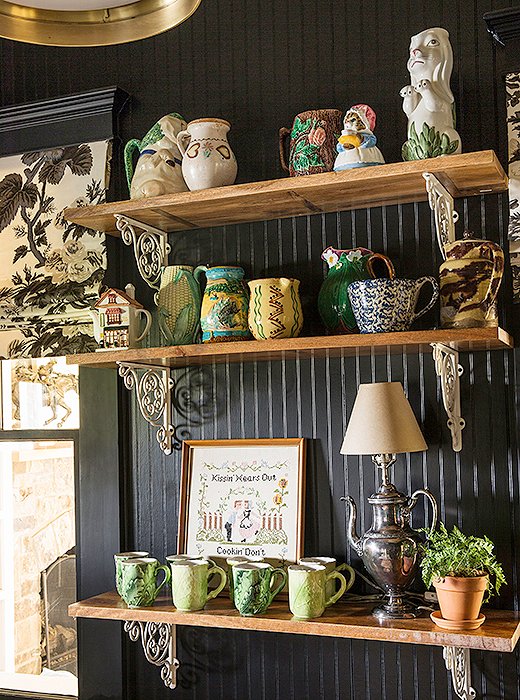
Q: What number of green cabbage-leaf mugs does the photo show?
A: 8